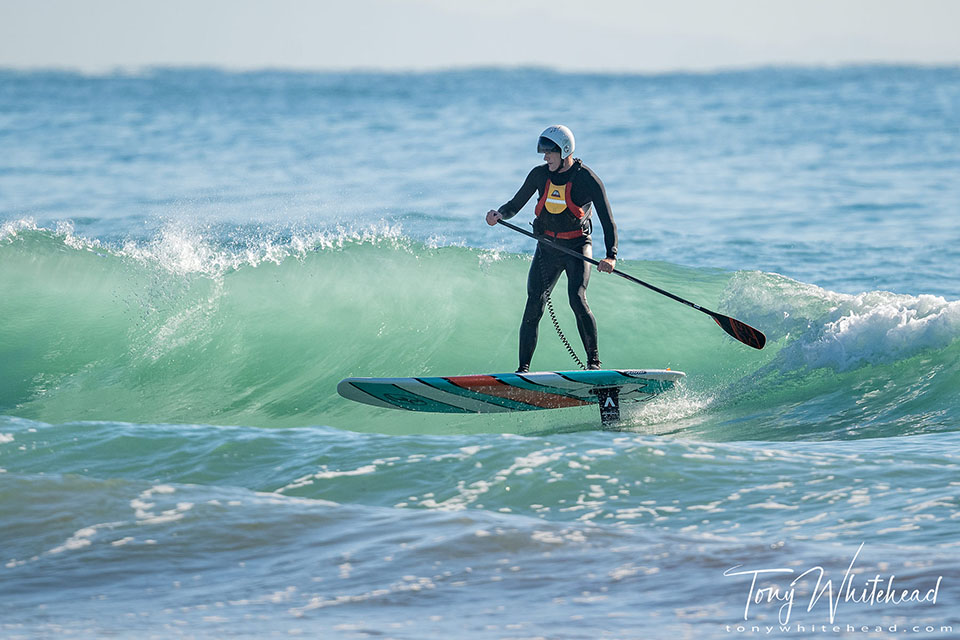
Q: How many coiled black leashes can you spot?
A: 1